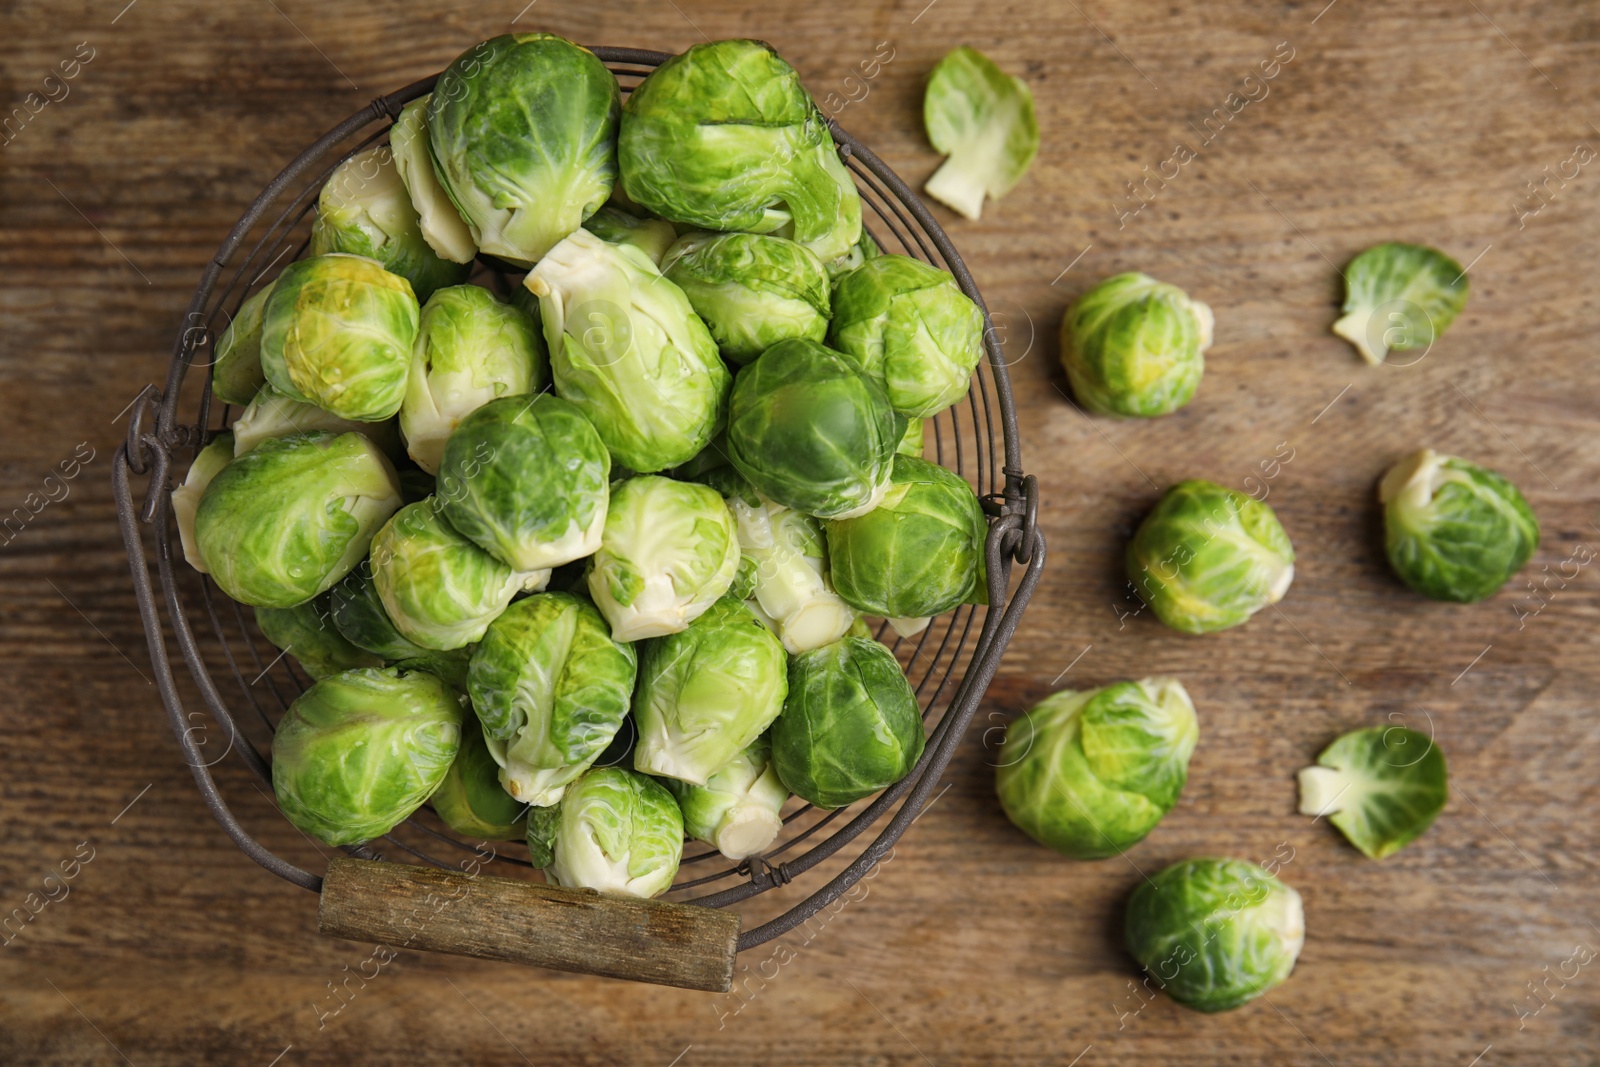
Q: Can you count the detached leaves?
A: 3